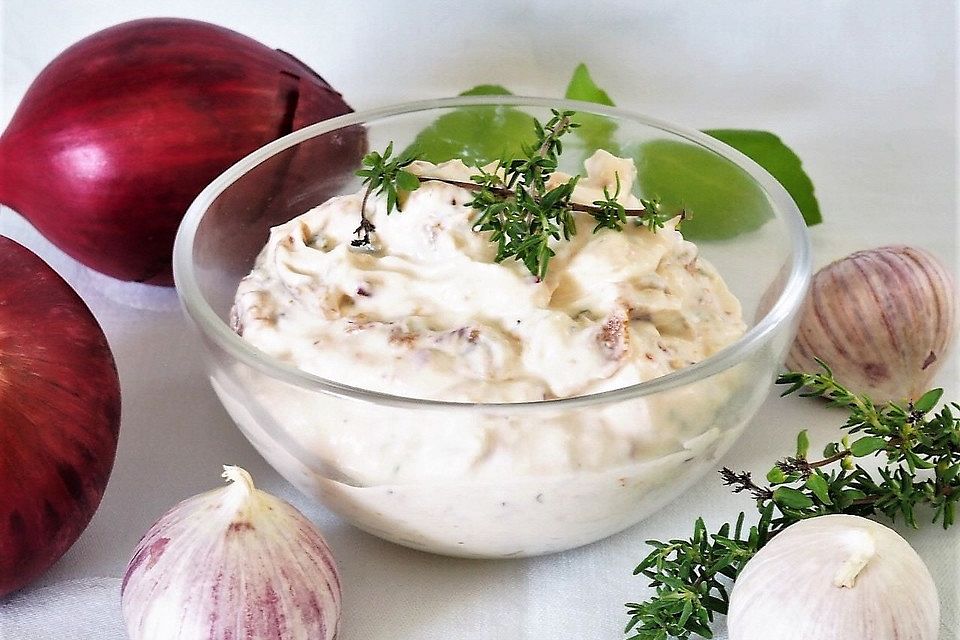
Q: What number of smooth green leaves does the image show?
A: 3